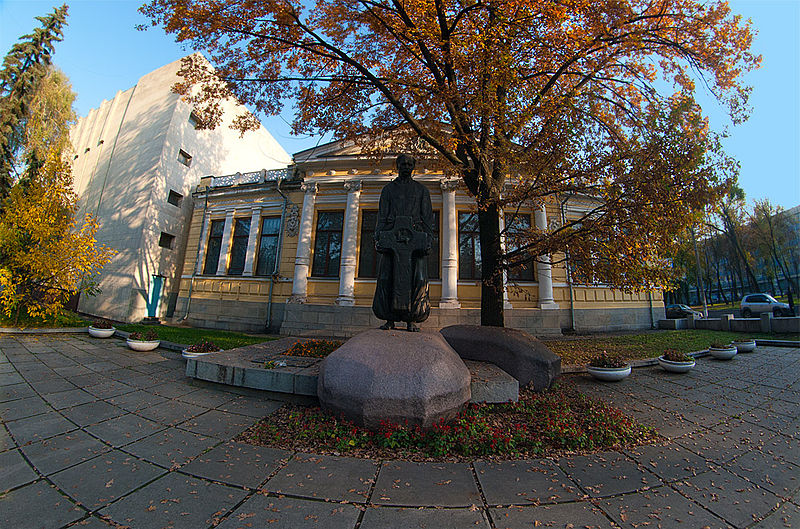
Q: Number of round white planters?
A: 7